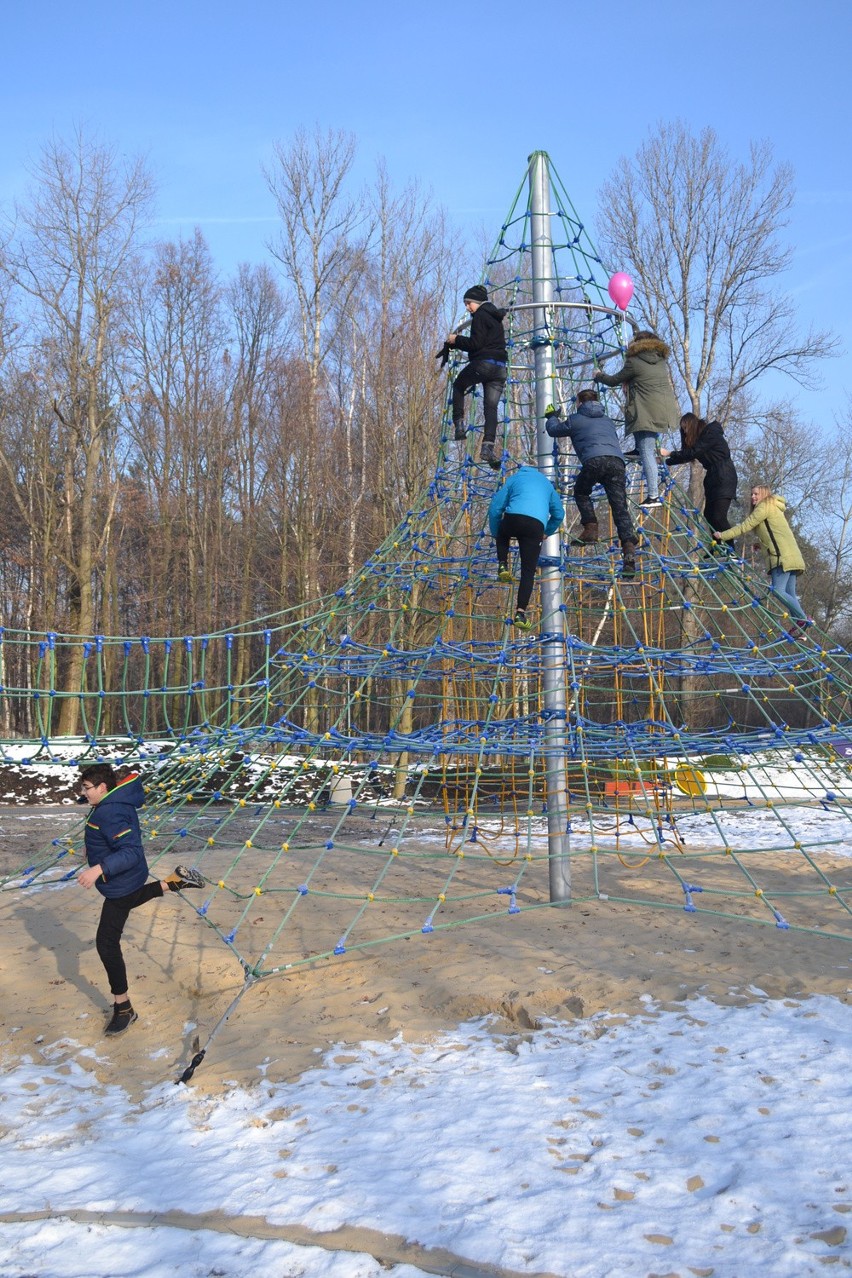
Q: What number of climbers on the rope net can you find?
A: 6